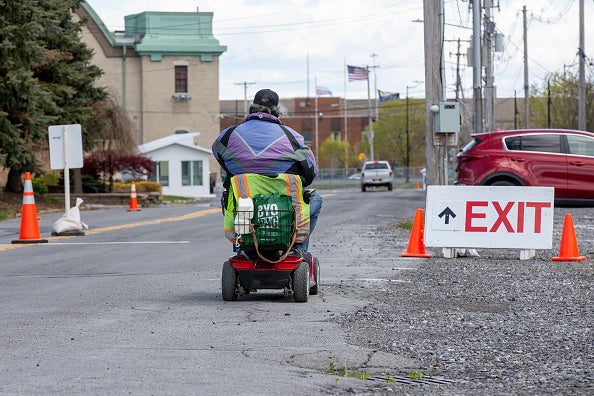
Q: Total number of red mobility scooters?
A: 1